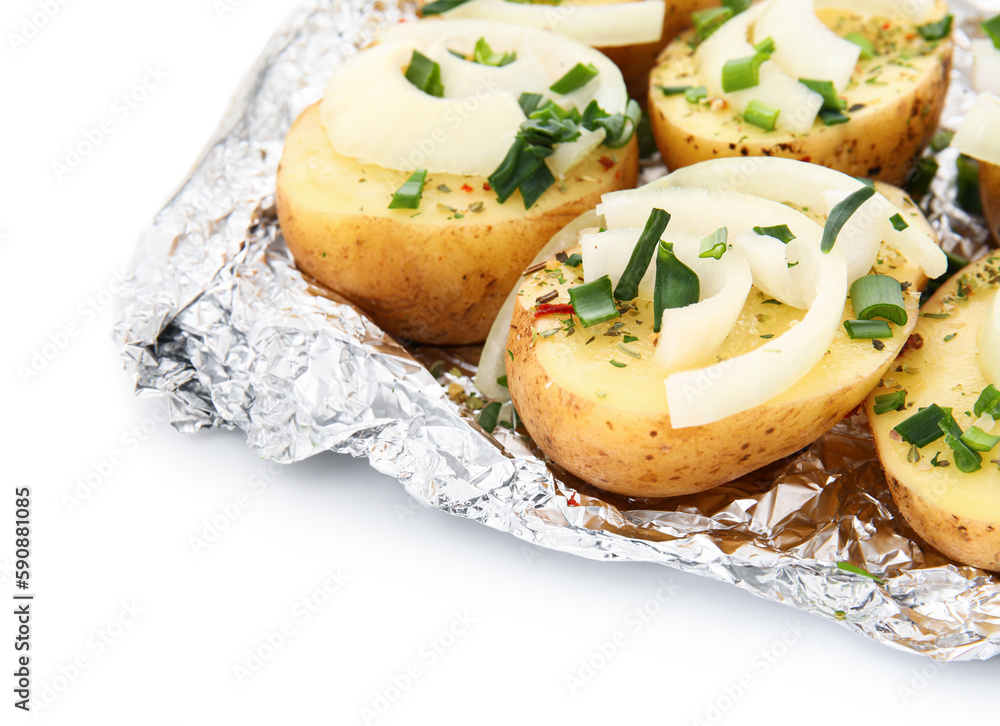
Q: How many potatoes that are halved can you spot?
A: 6